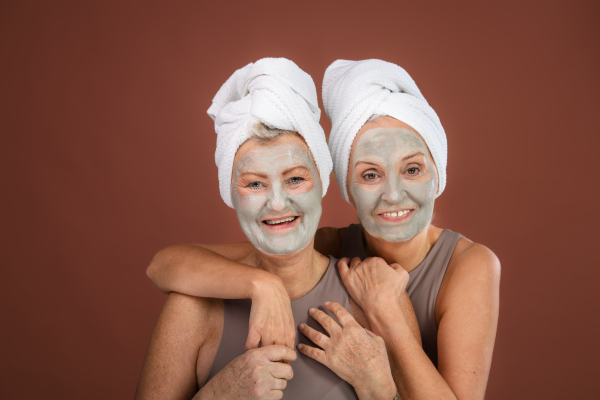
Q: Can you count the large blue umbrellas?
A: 0